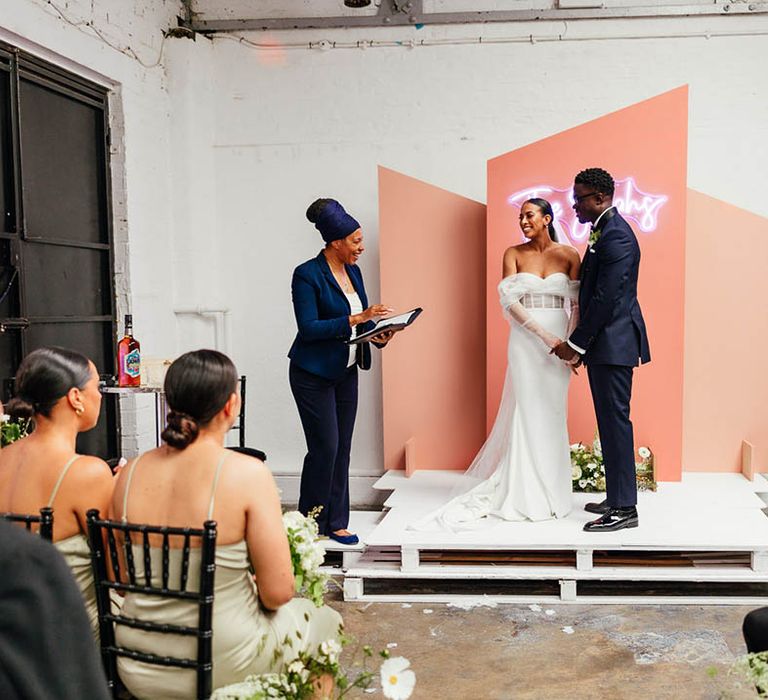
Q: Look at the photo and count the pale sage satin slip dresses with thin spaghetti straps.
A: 2